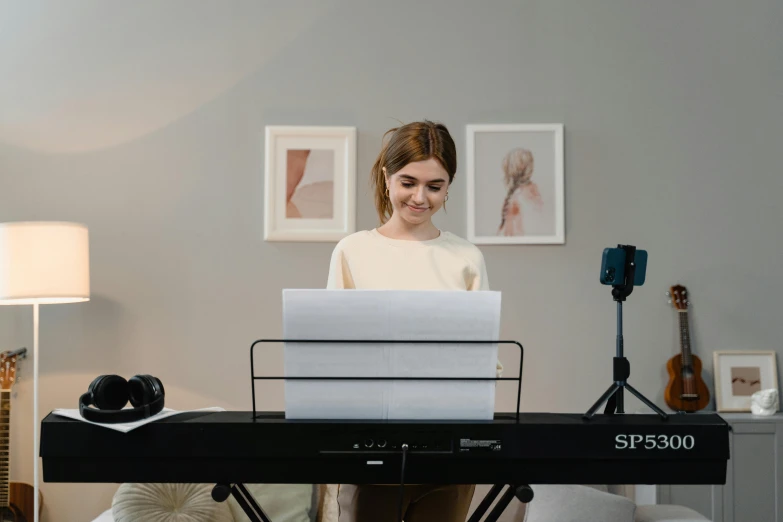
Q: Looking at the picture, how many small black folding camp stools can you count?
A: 0